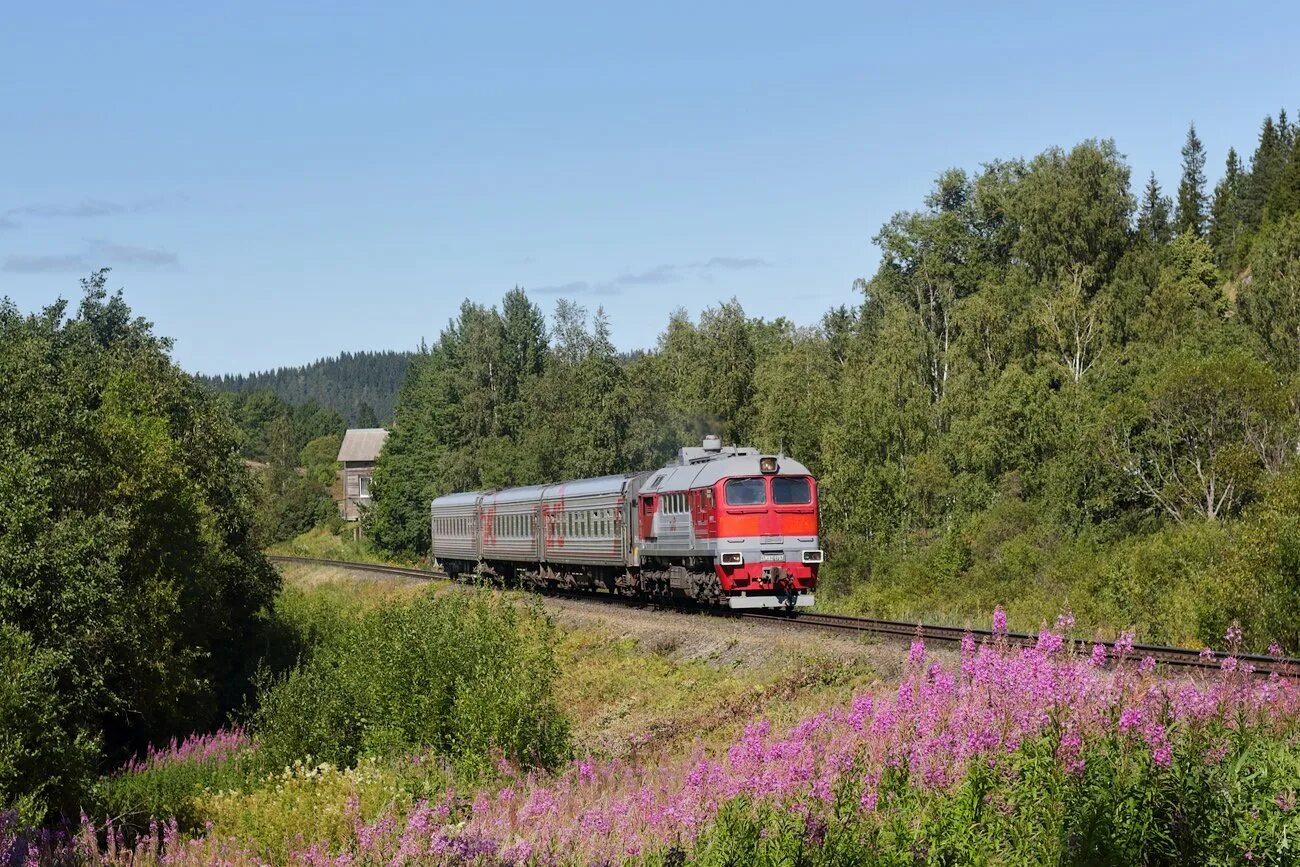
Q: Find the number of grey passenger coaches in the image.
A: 3